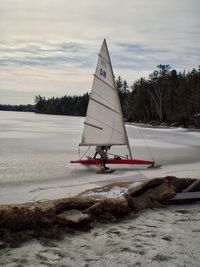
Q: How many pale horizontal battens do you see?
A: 4